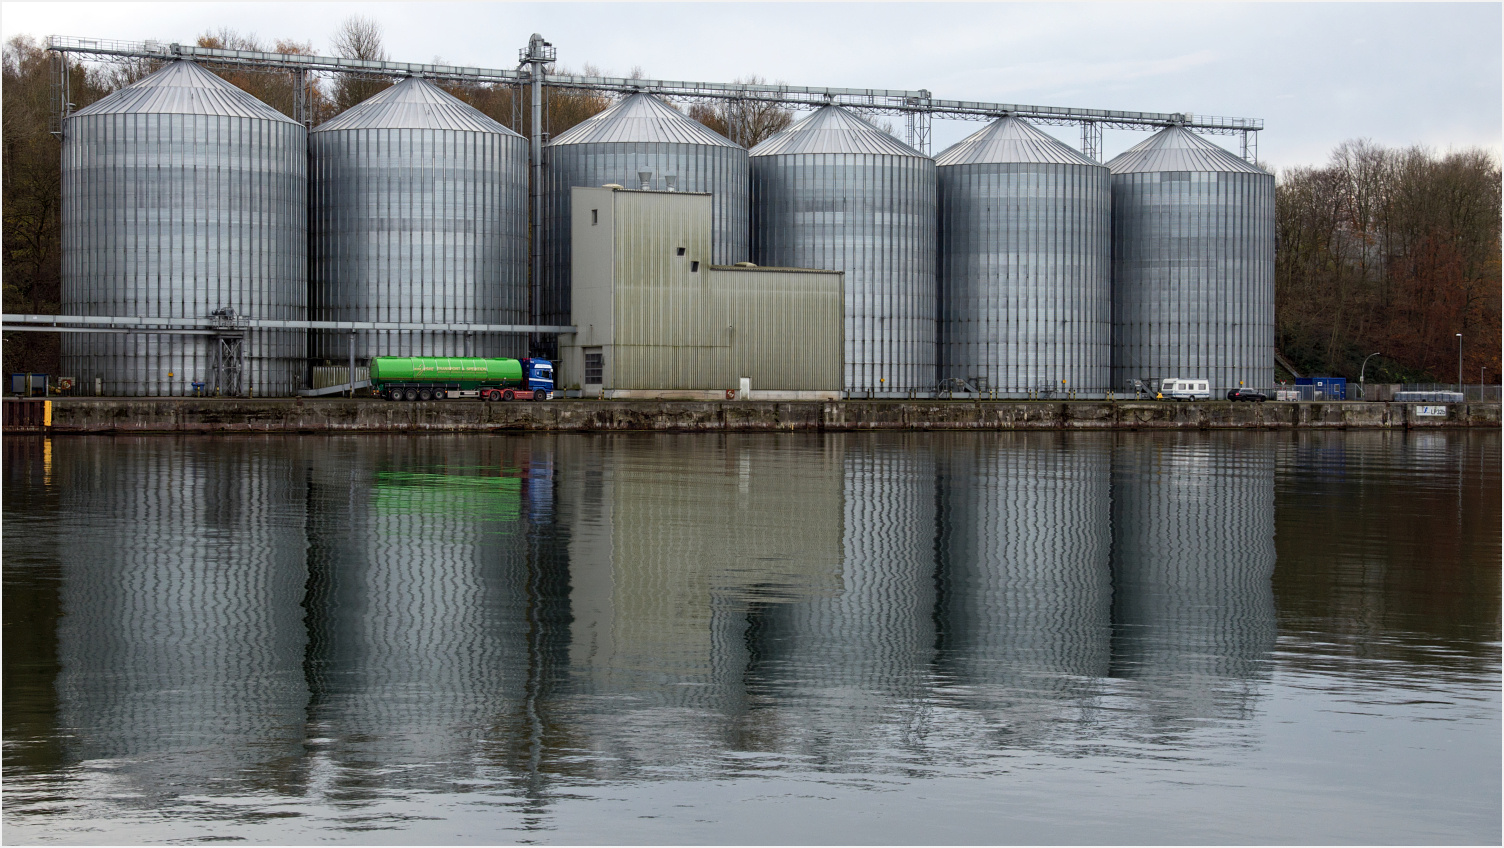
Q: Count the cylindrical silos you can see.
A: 6